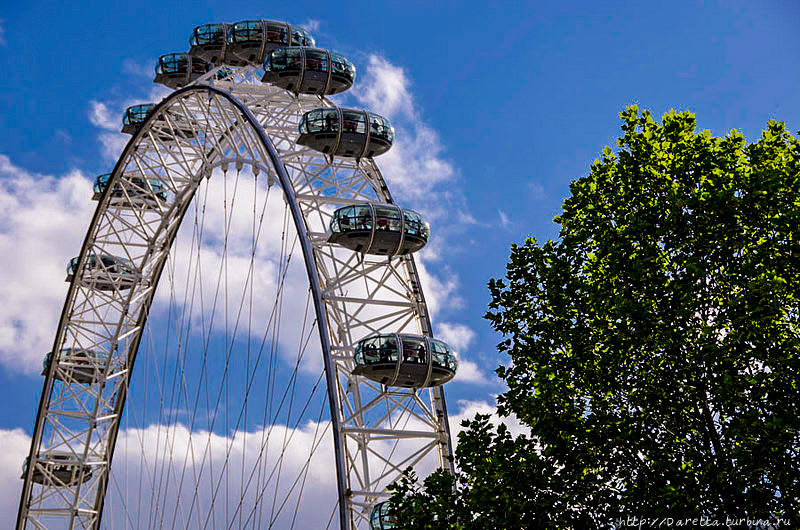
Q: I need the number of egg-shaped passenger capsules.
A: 13